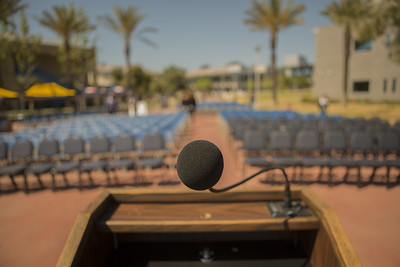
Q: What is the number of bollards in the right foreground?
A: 0